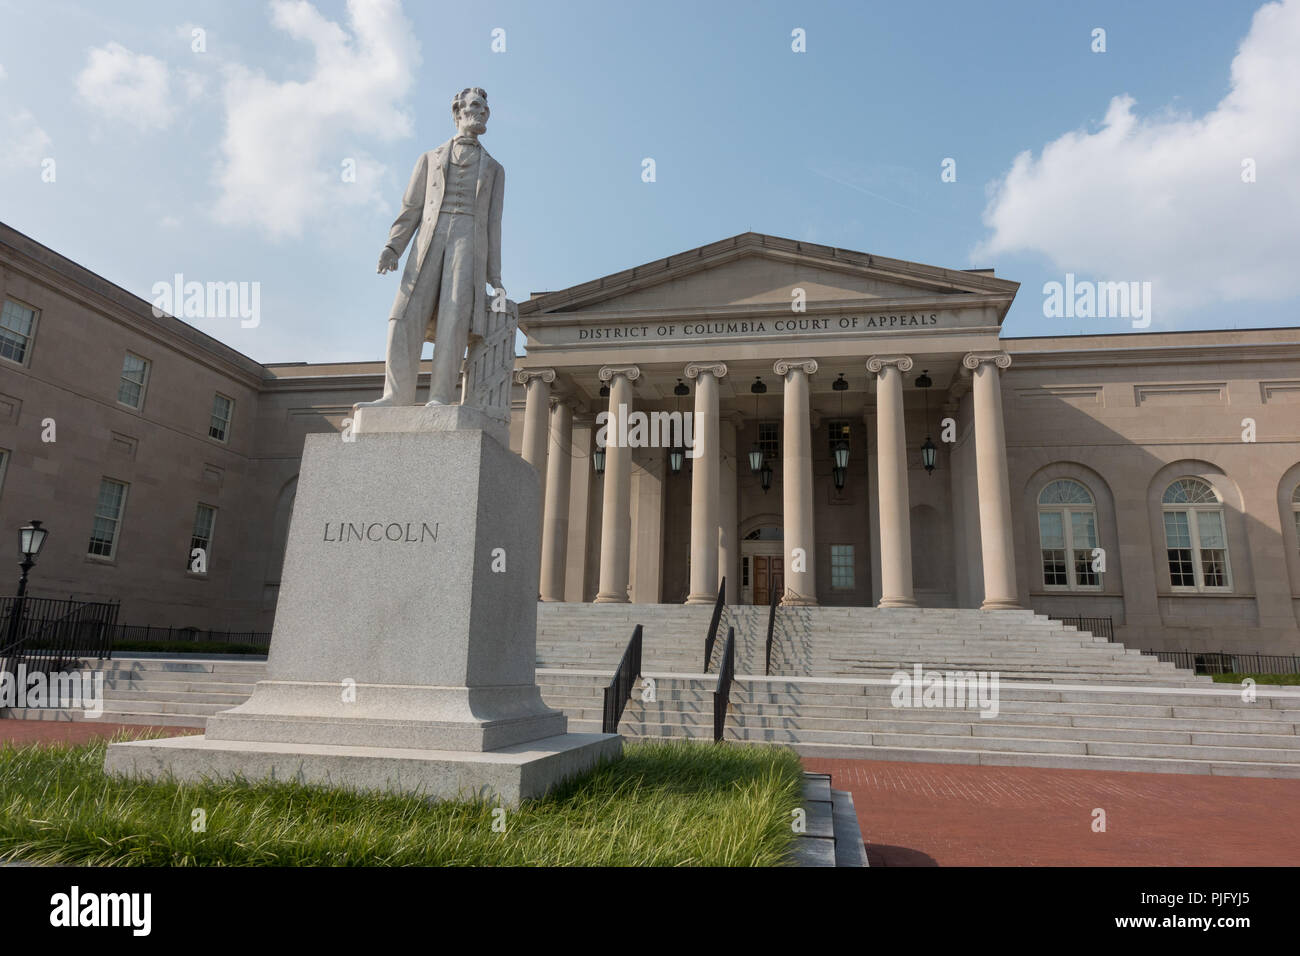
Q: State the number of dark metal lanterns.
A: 8